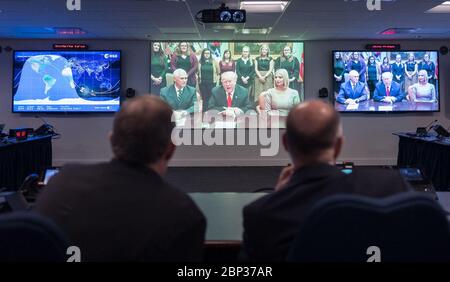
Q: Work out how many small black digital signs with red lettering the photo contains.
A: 2